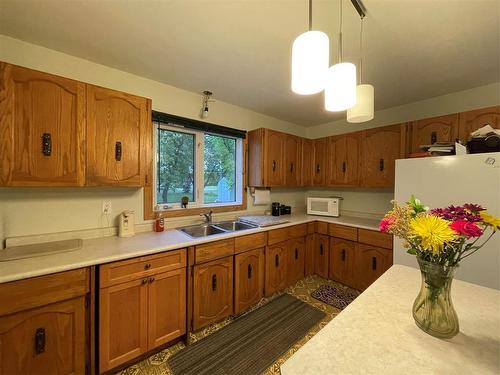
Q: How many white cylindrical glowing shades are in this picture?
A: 3